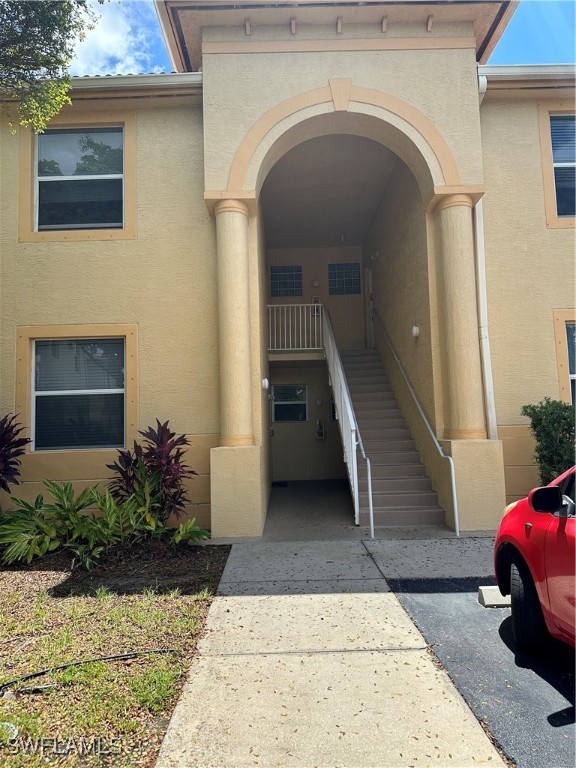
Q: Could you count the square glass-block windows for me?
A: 2